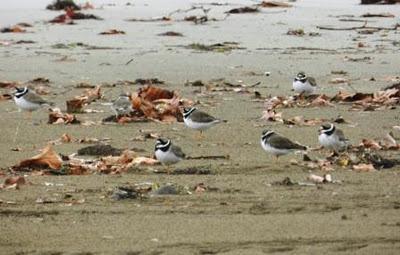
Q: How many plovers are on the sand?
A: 6